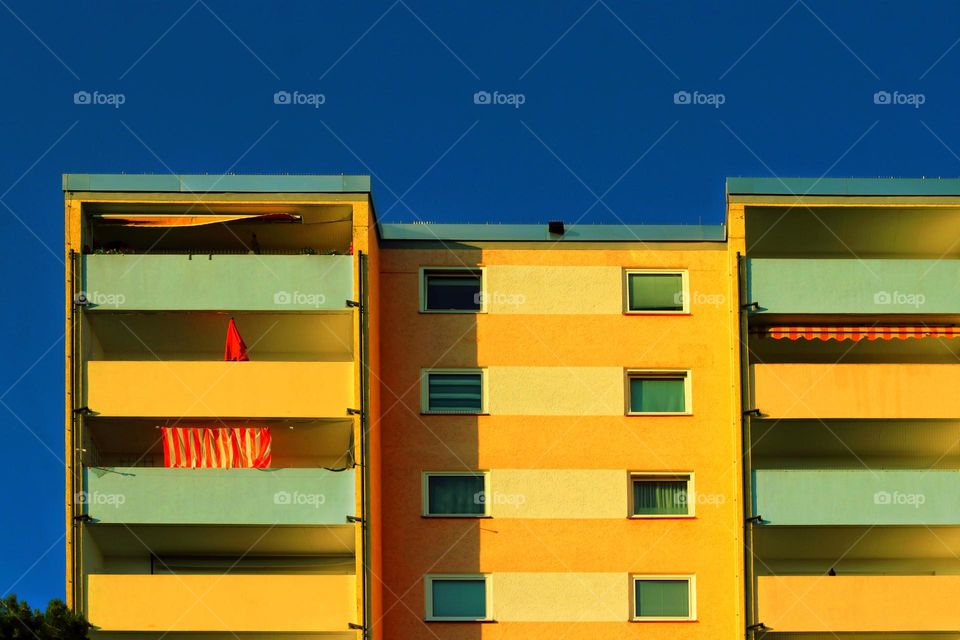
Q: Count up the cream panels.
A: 4